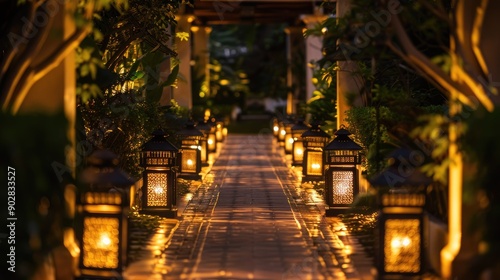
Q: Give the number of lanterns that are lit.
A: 14